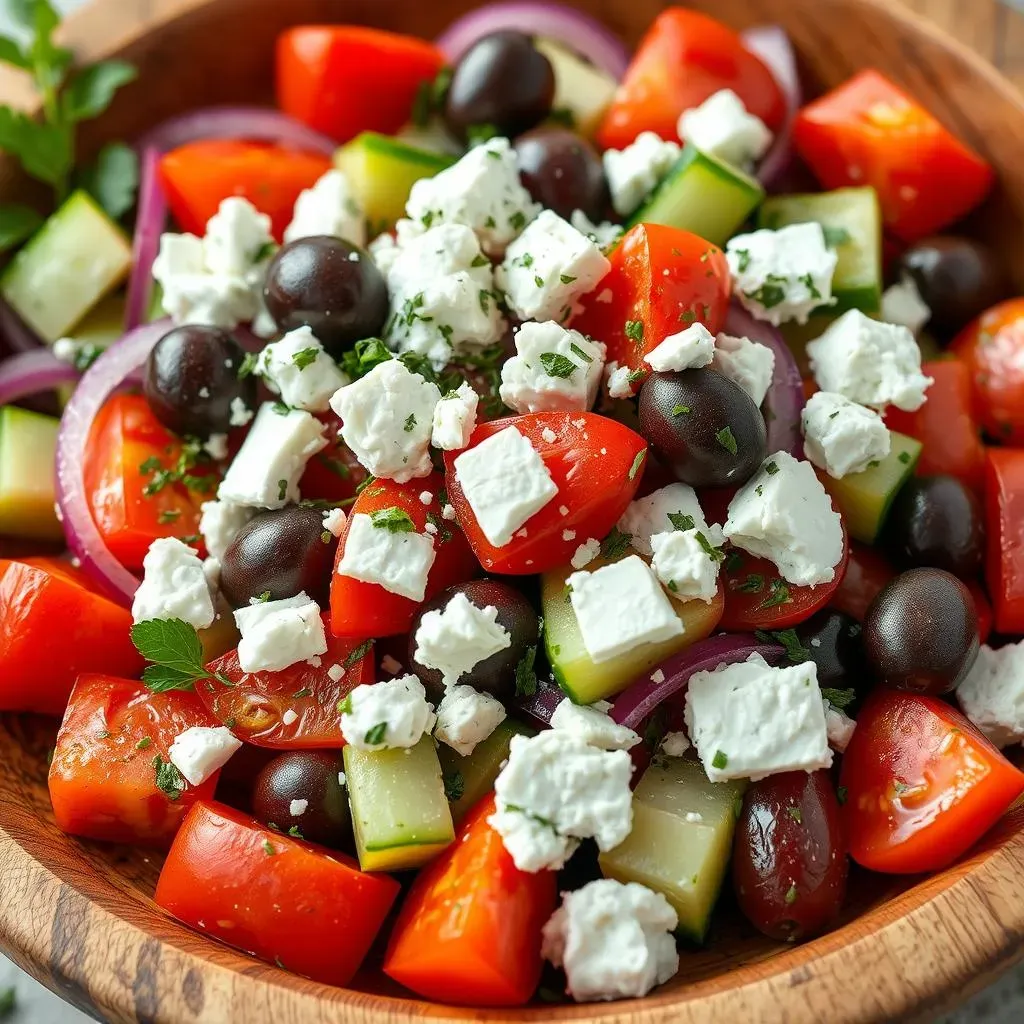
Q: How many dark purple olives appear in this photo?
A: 13